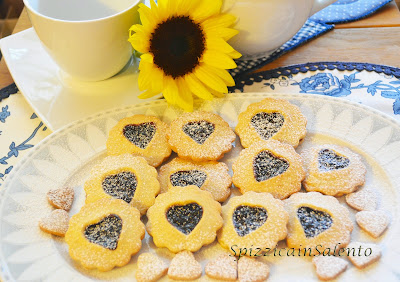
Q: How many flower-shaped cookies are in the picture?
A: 11